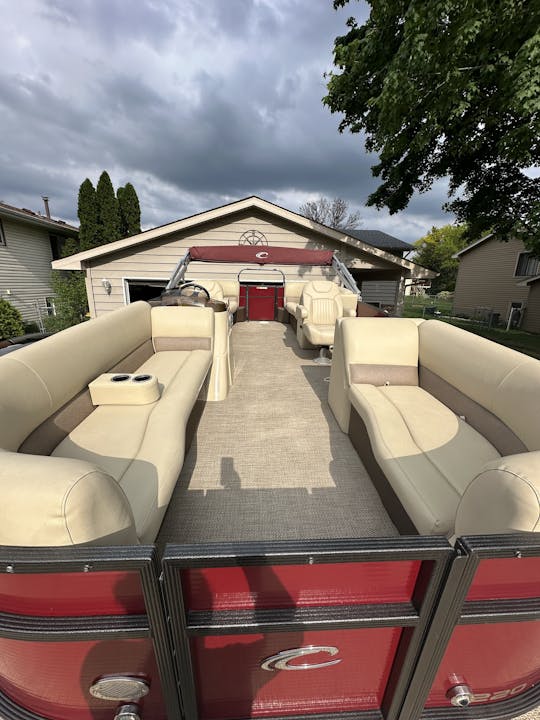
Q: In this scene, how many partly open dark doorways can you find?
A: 1